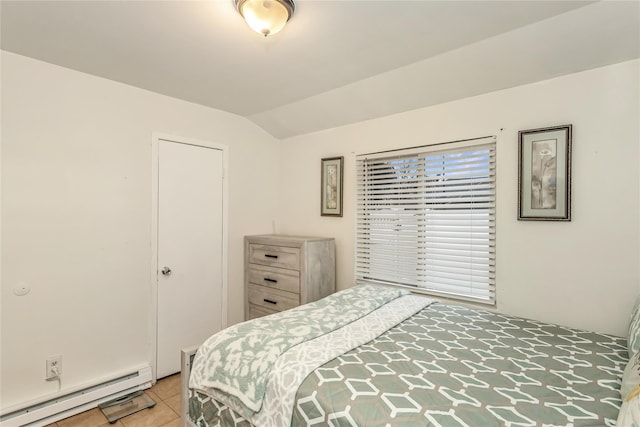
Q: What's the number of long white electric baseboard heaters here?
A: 1